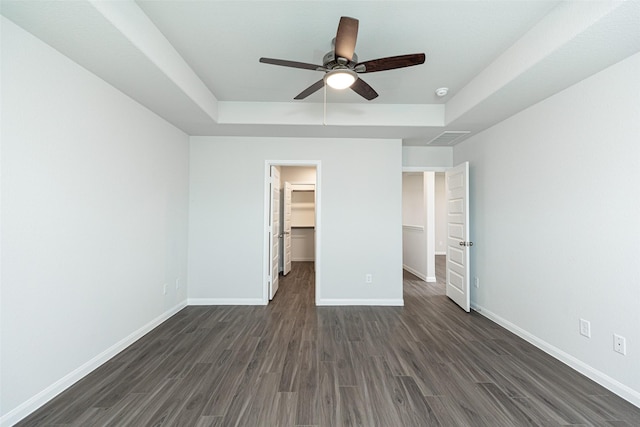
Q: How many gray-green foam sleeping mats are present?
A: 0